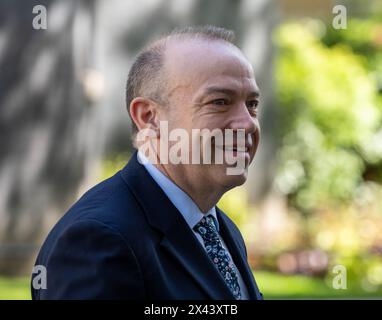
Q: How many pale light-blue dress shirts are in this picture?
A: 1